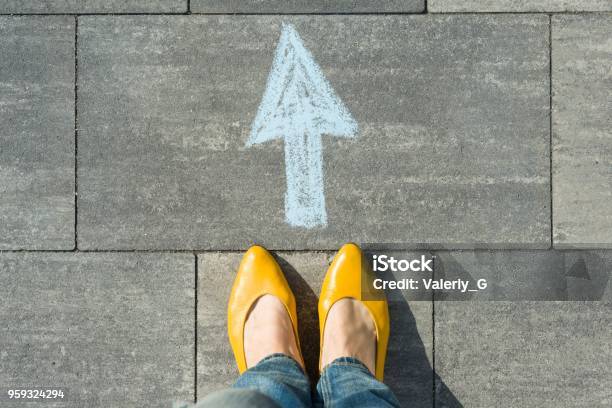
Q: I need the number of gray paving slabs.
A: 9